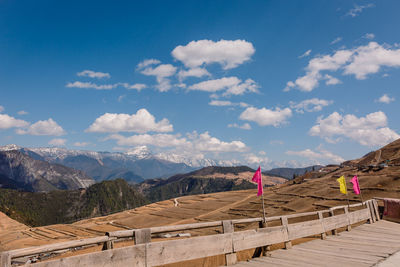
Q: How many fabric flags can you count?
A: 3